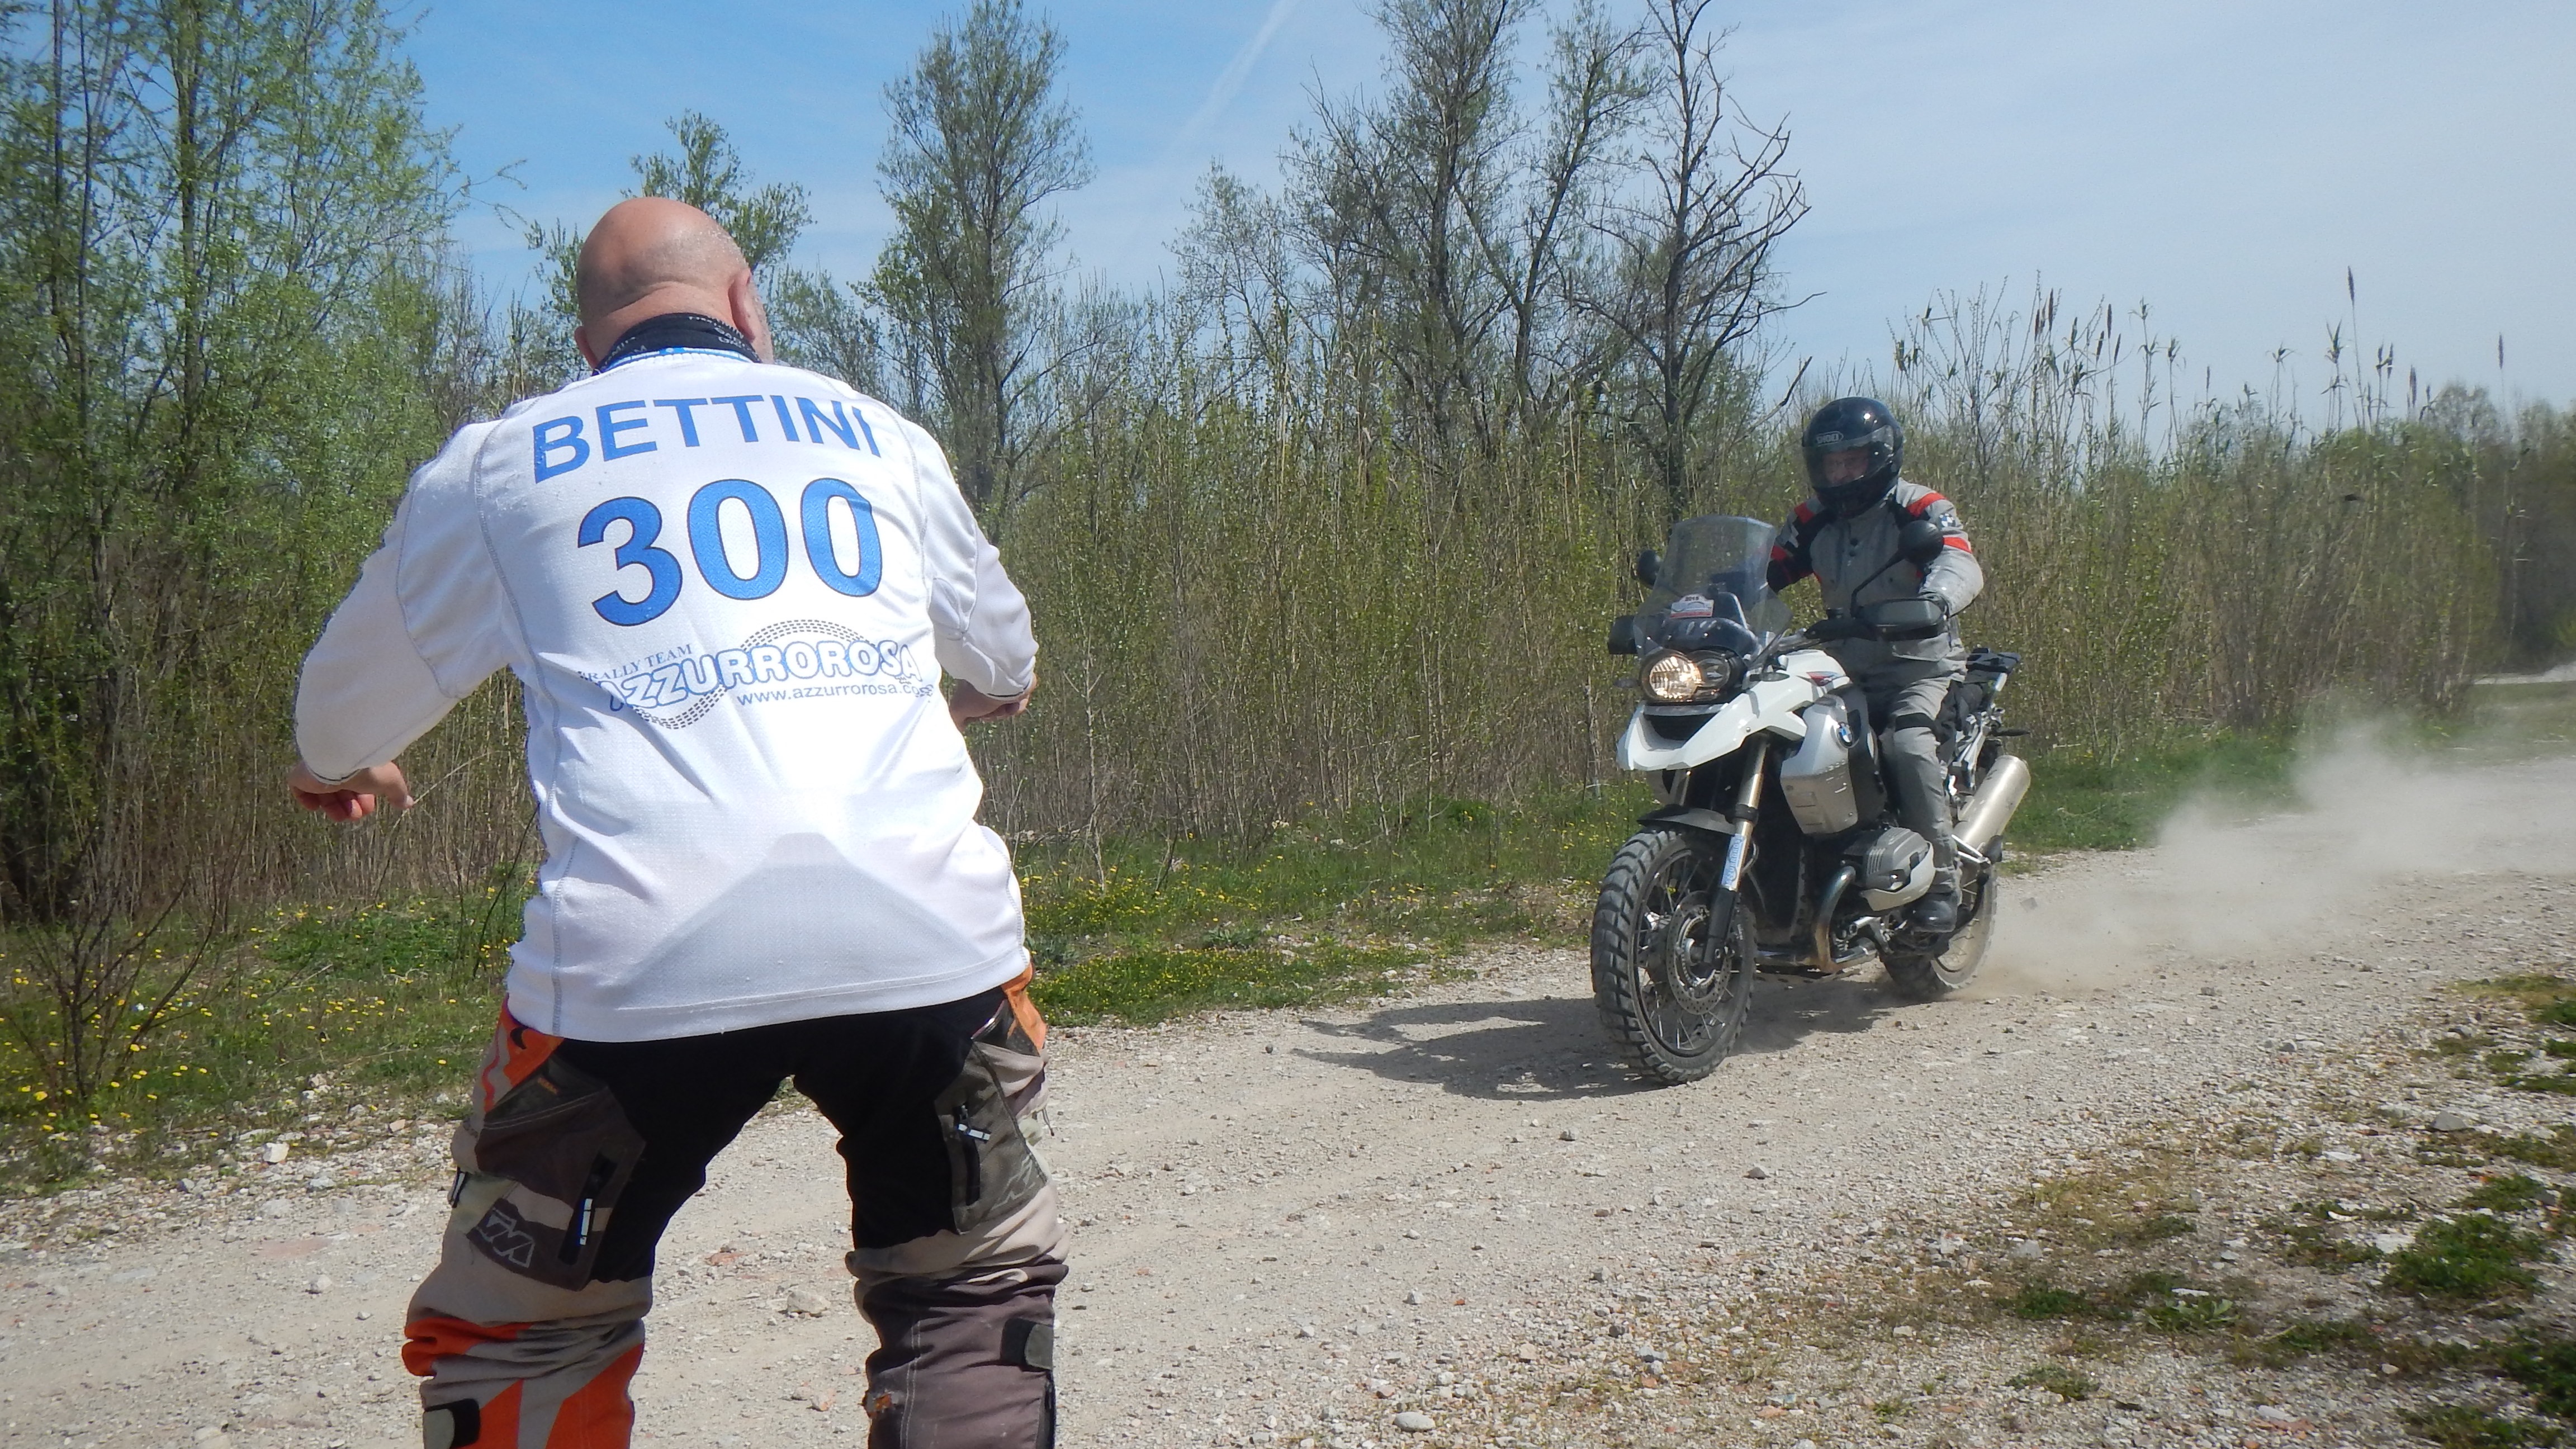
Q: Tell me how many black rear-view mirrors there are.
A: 2